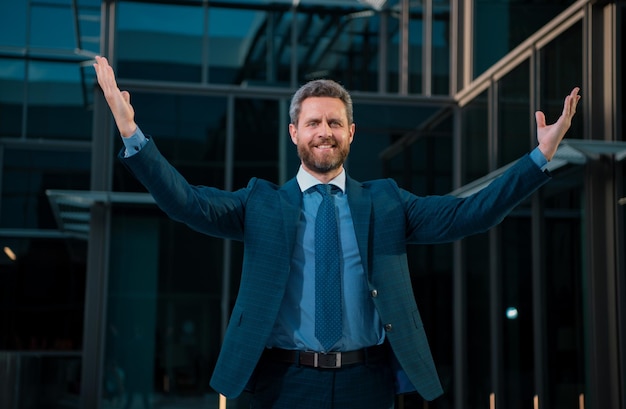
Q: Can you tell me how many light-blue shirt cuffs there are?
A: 2